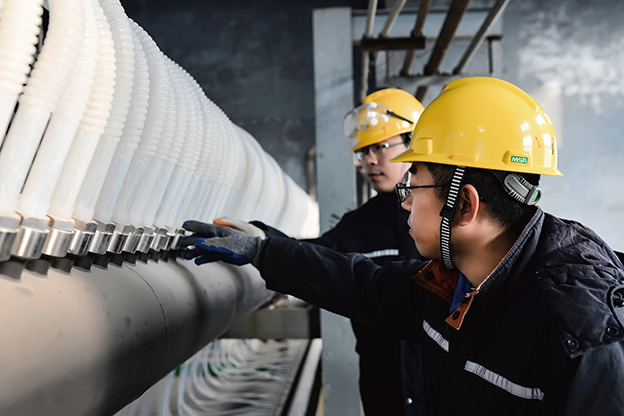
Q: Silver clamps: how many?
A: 11